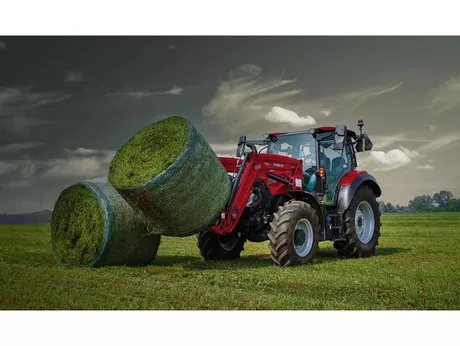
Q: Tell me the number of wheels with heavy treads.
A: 3